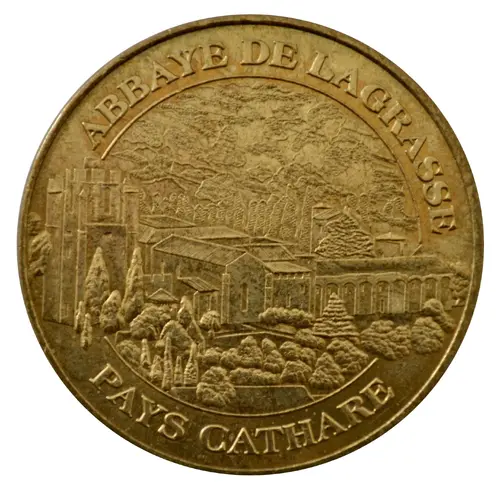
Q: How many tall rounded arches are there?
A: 9